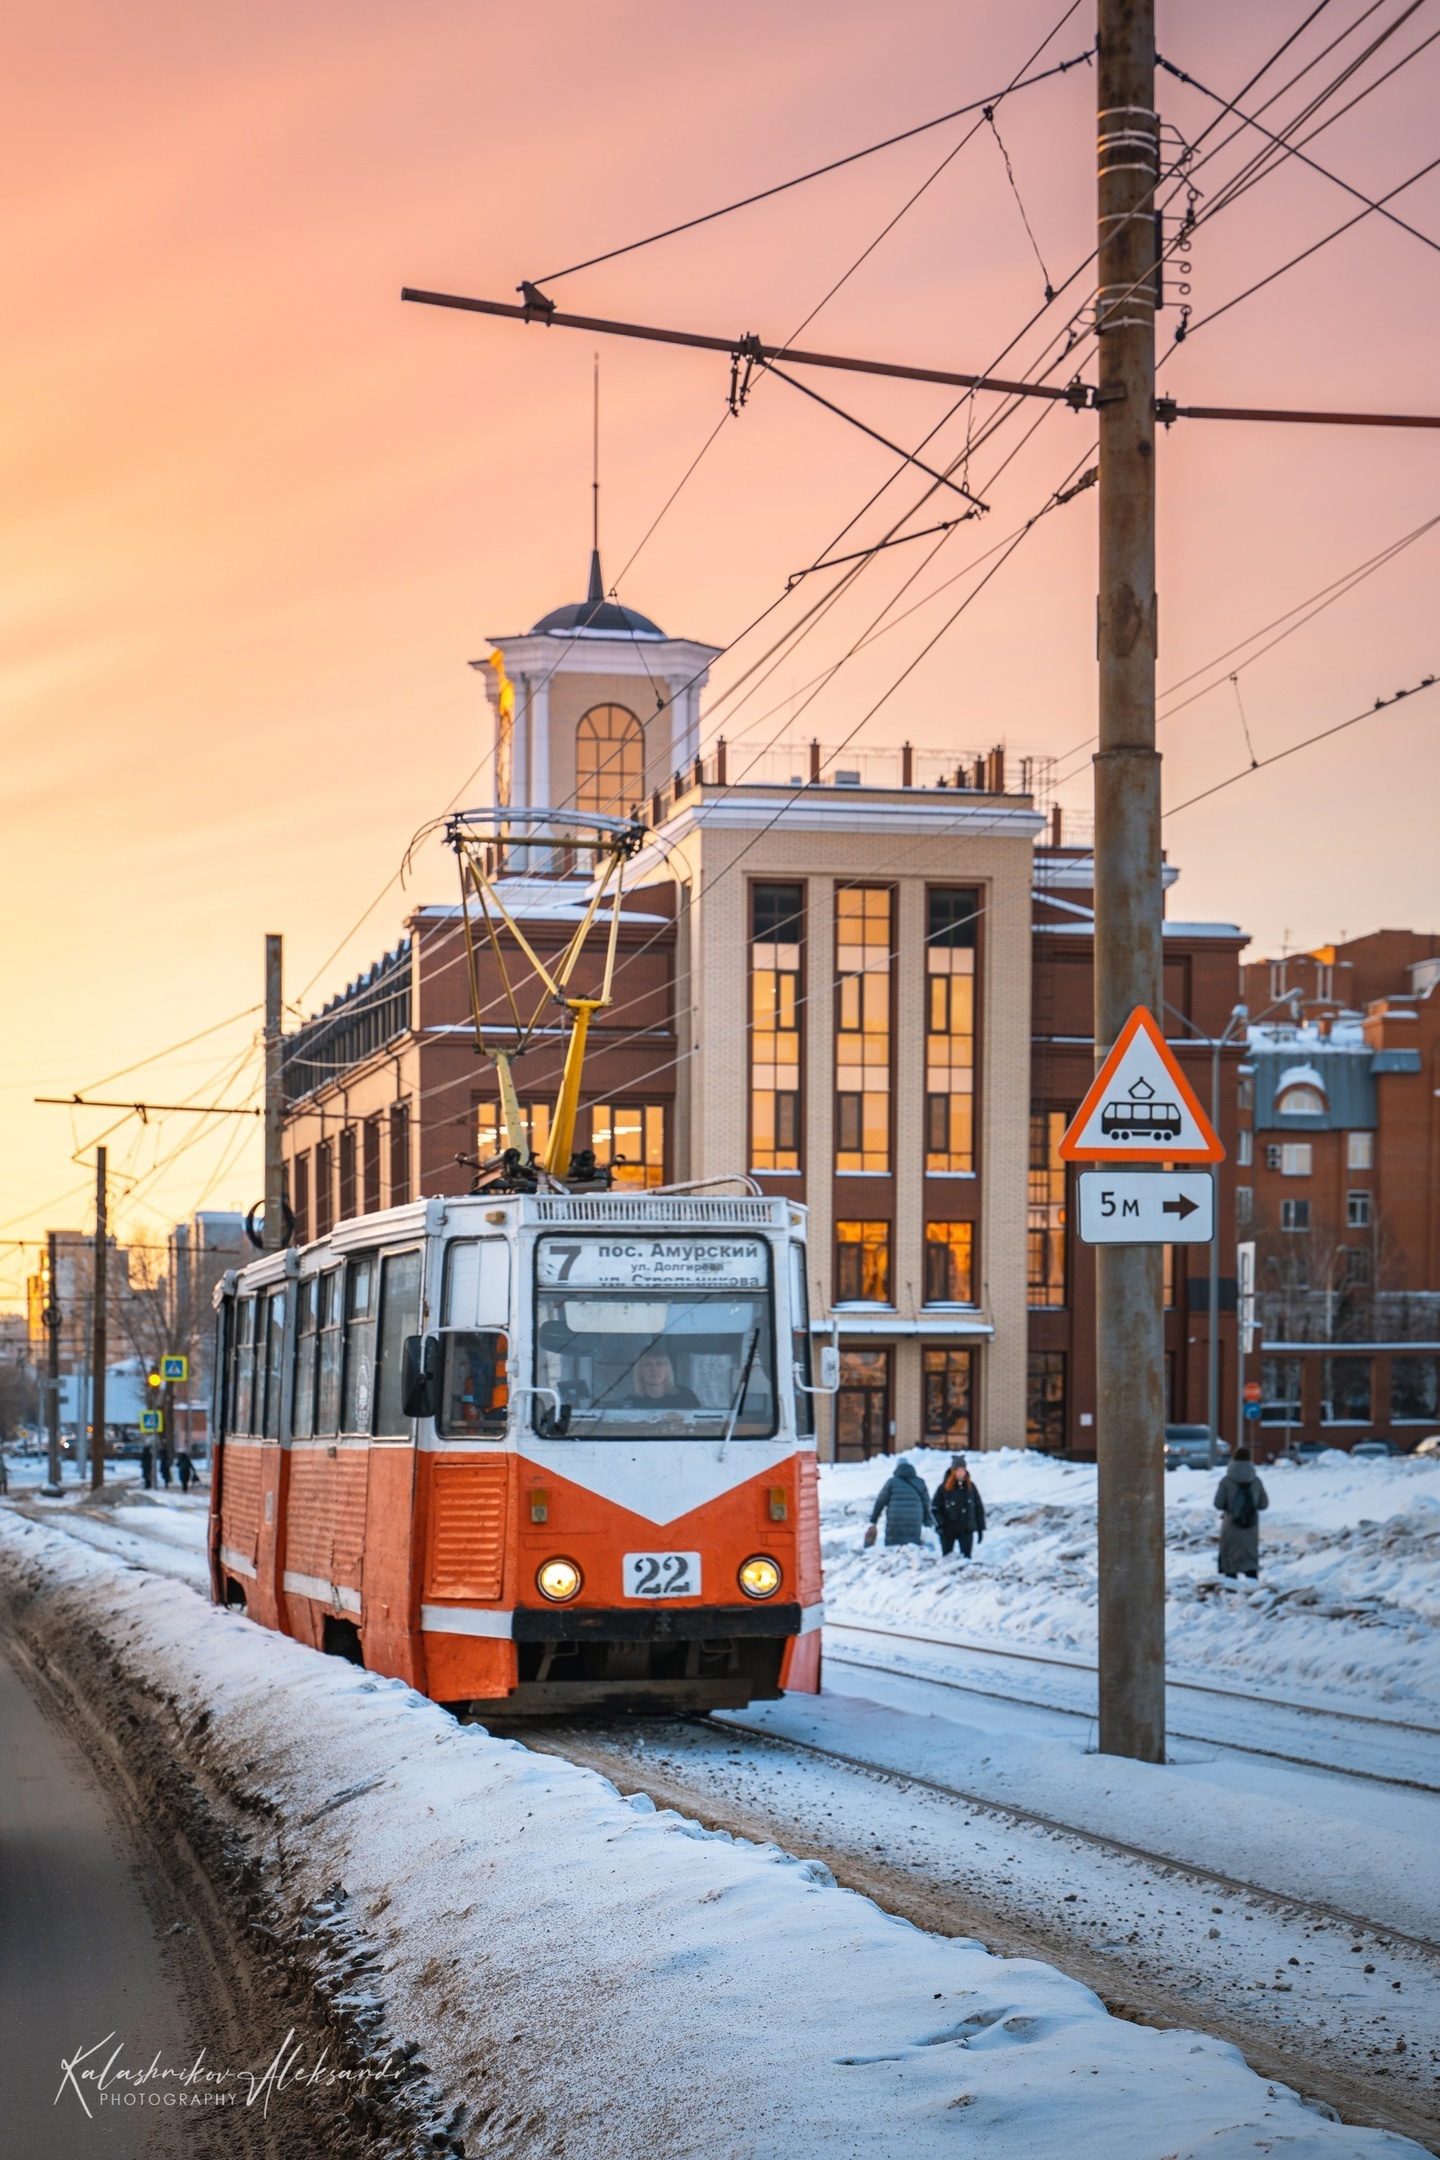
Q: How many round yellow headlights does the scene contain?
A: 2